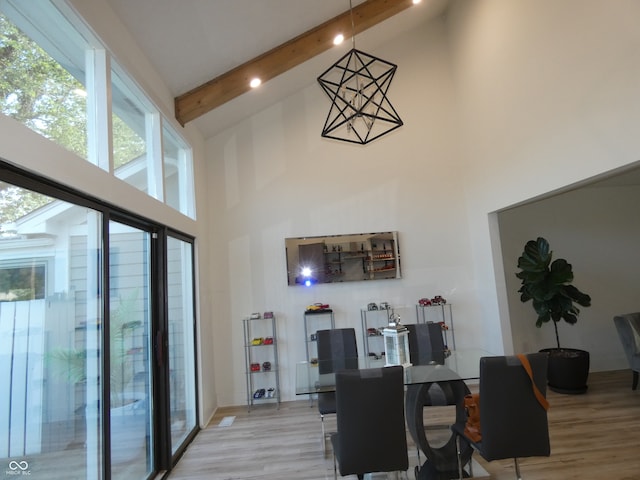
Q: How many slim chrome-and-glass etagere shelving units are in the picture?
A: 4